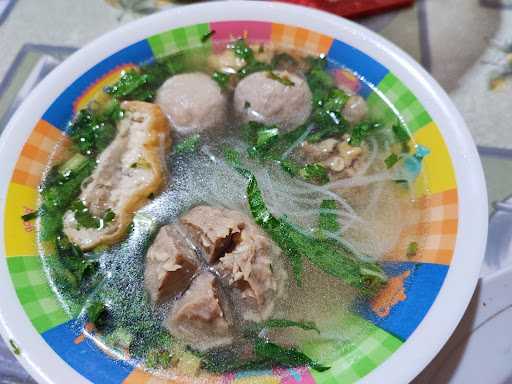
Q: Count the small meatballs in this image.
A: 2